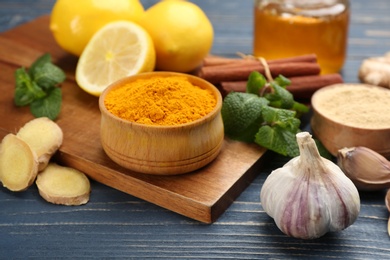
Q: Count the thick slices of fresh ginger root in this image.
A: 3